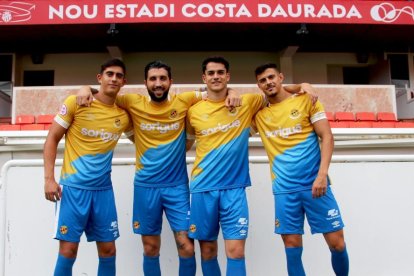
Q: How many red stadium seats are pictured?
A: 13